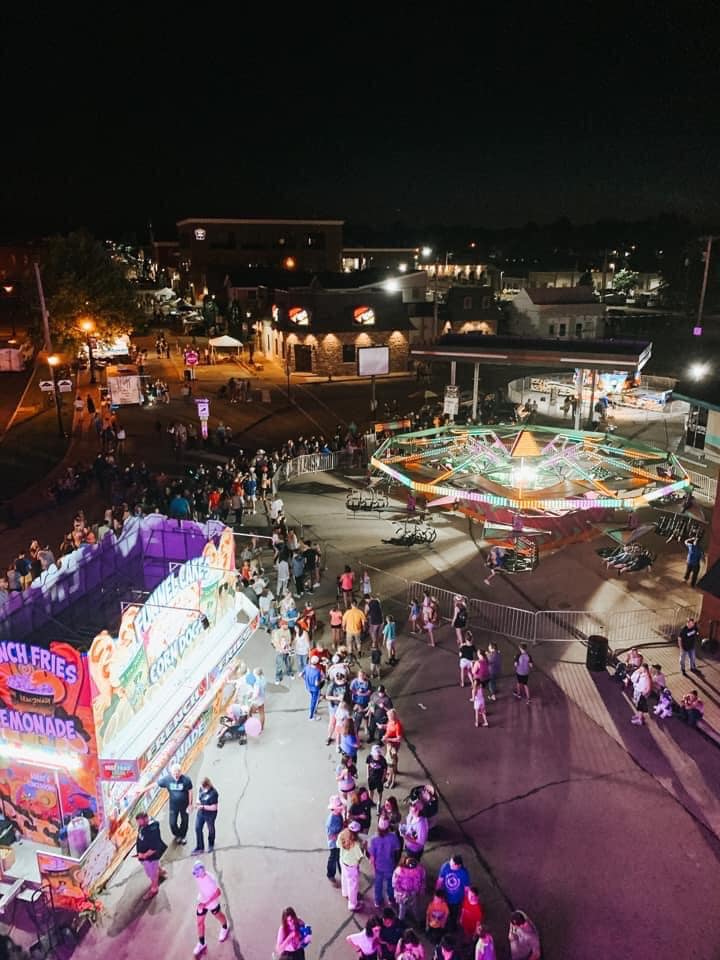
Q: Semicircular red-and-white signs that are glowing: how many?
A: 2